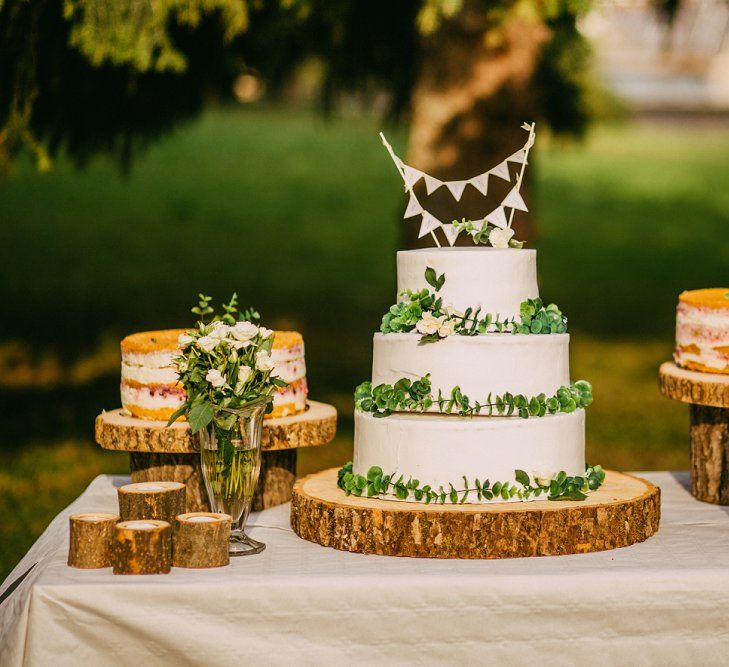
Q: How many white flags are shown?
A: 12